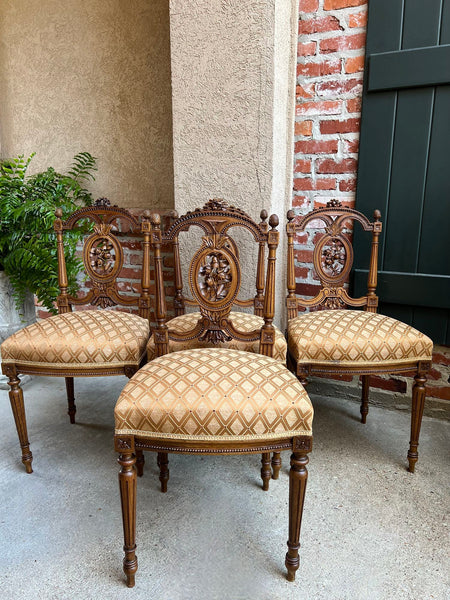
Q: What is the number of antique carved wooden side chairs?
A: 4